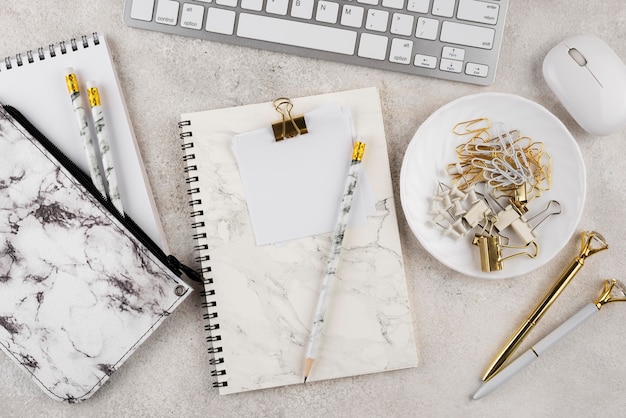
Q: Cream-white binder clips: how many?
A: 3